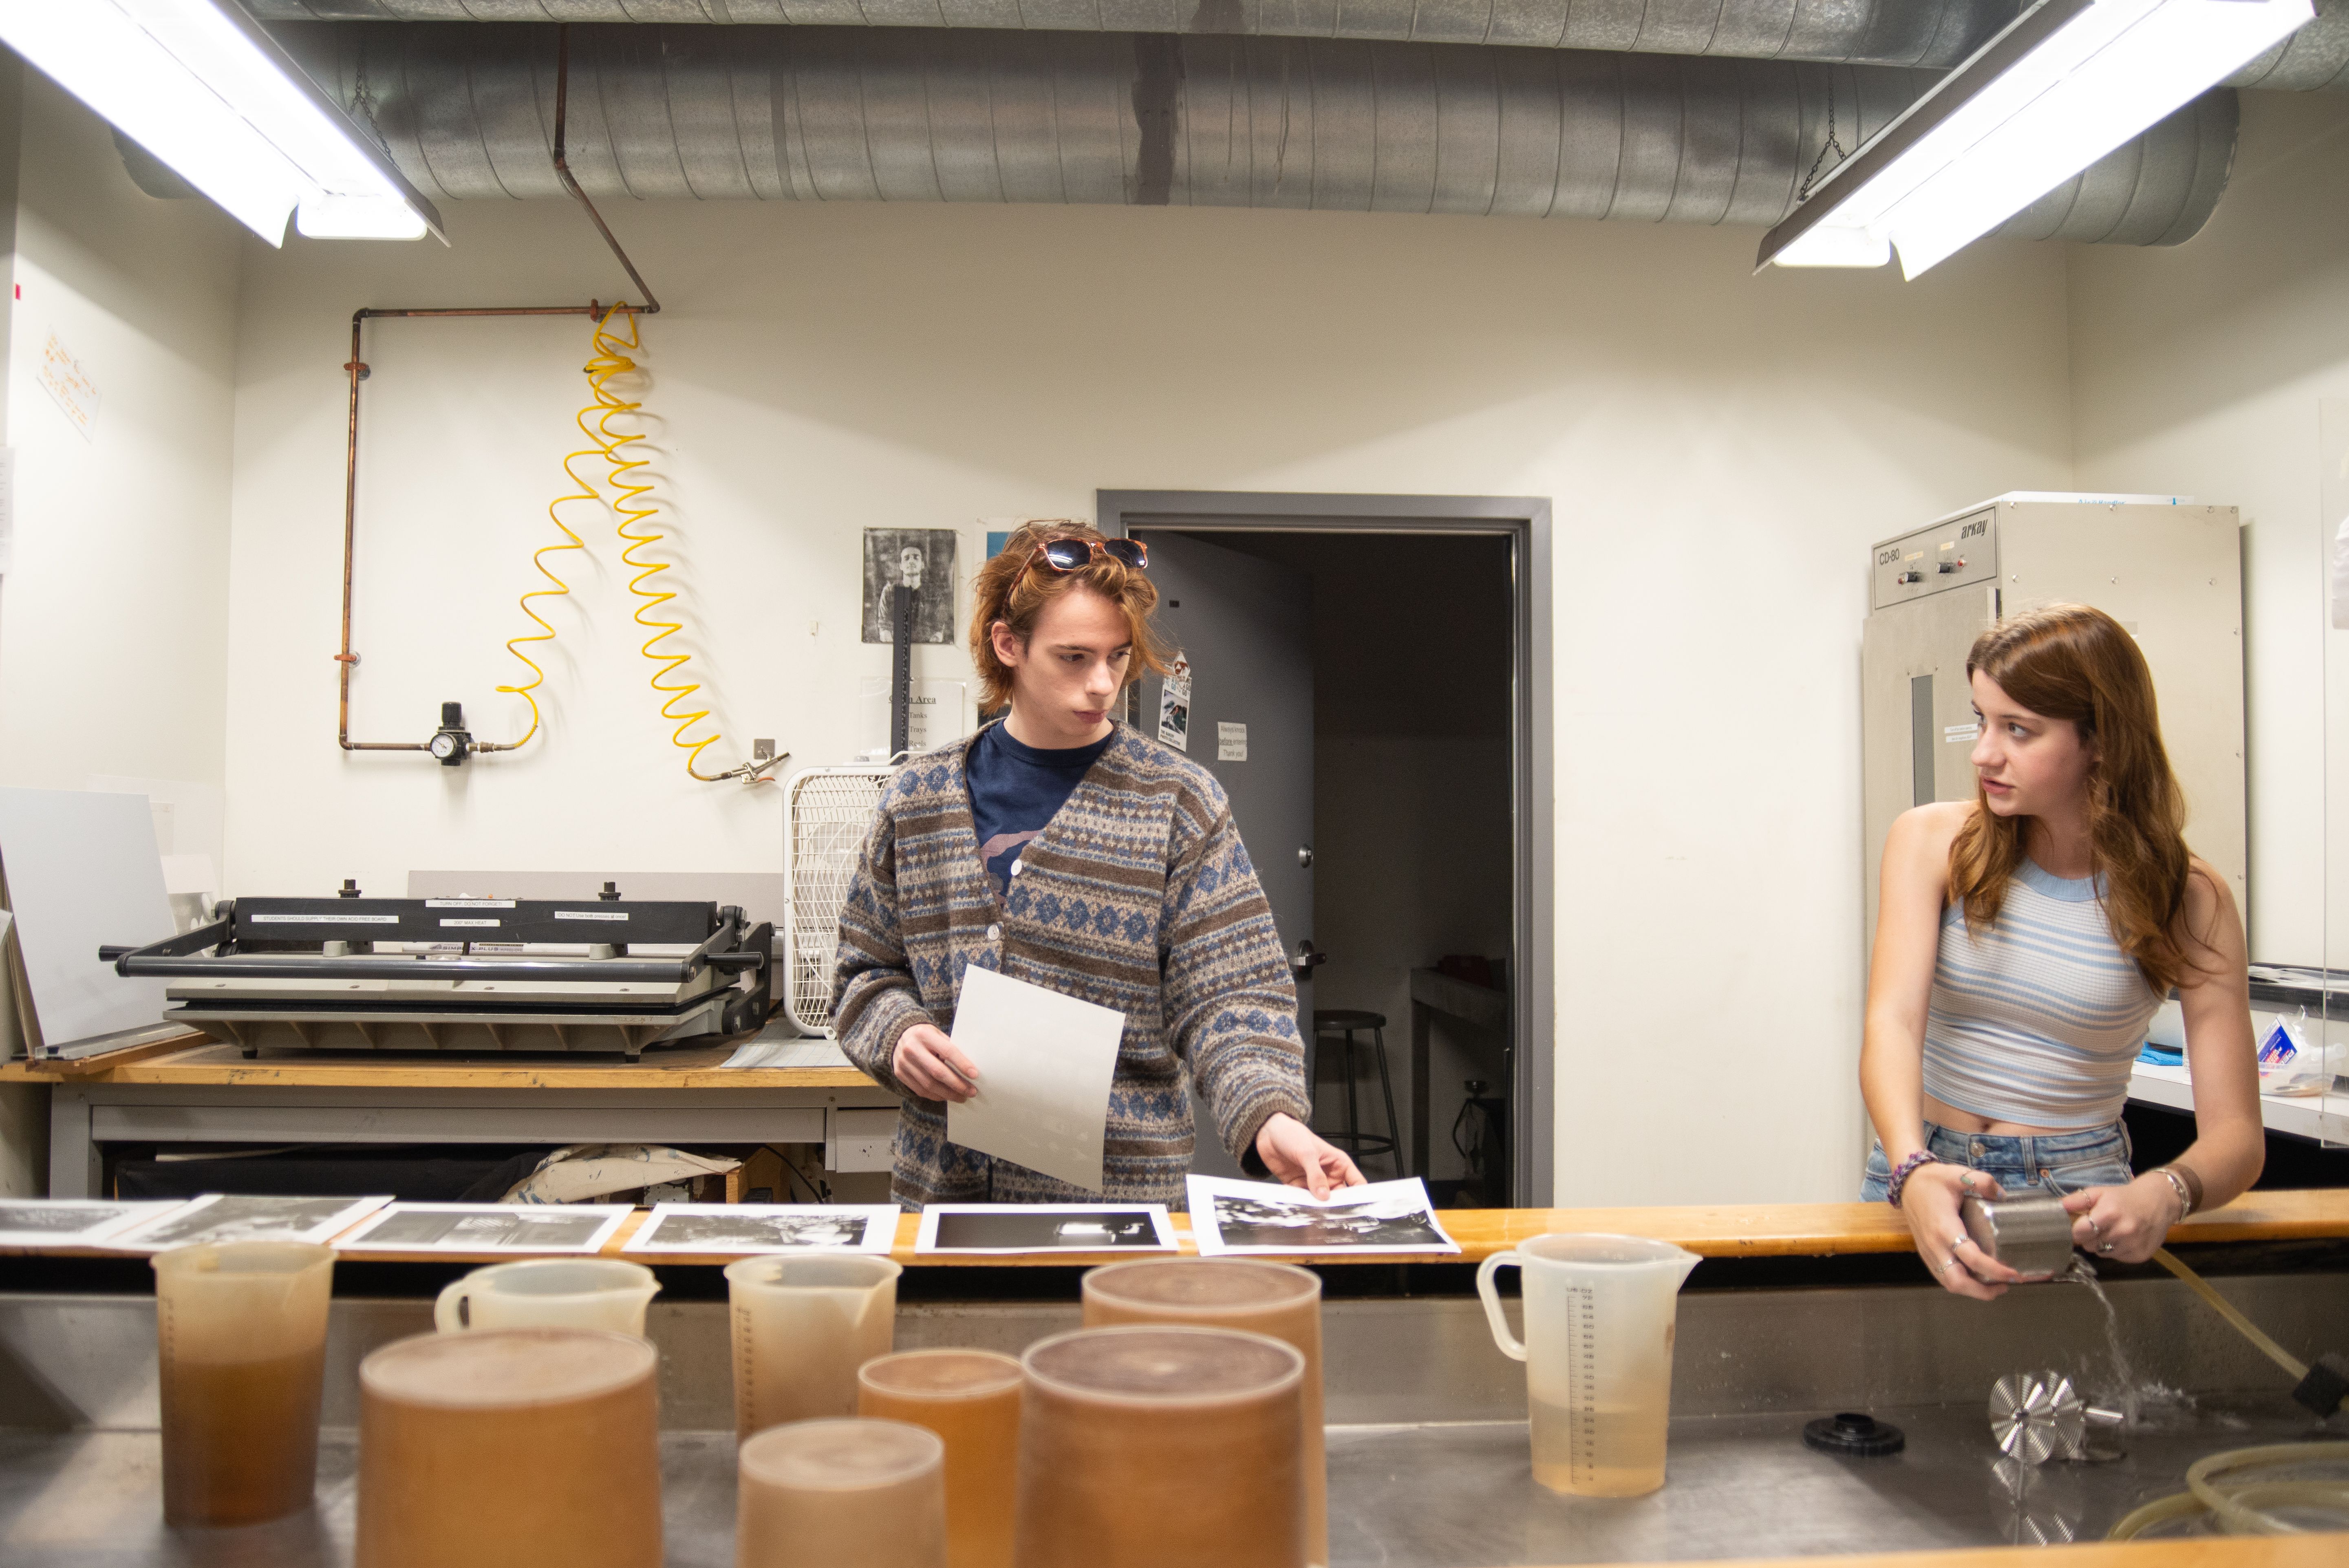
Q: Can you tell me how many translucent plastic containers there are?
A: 9